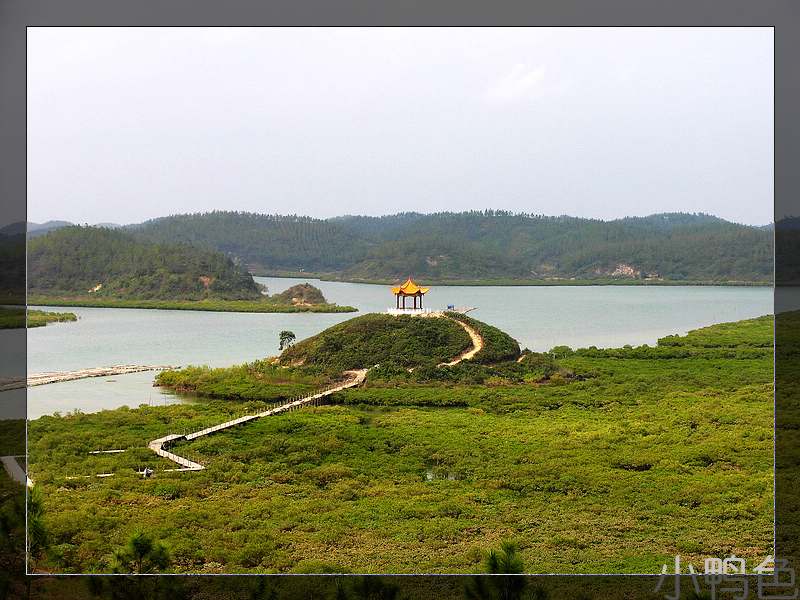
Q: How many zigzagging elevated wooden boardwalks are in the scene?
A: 1